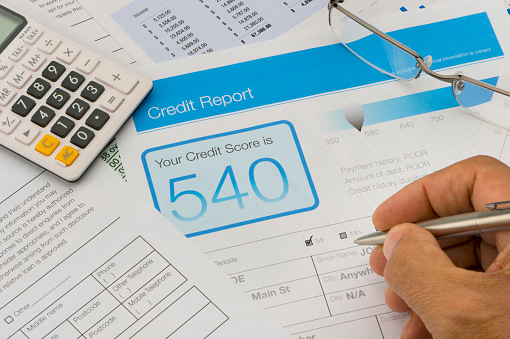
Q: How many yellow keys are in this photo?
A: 2